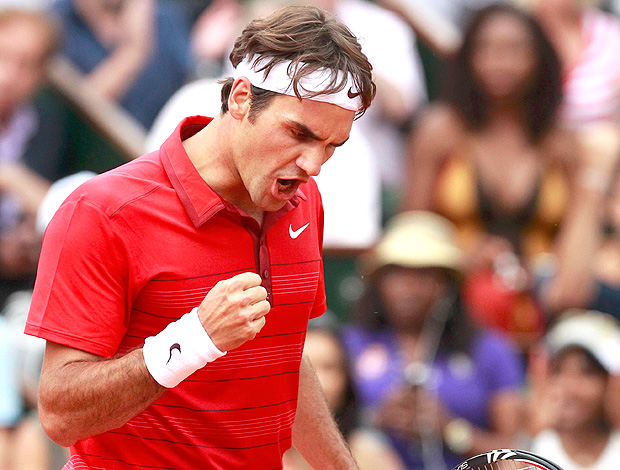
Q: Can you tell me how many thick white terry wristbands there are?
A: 1